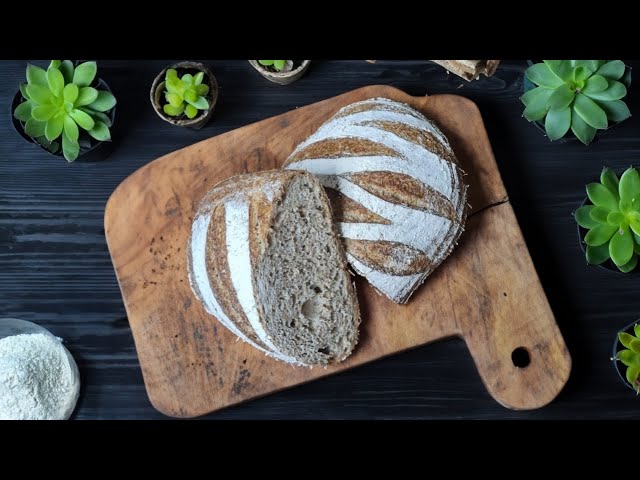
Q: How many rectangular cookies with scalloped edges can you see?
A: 0